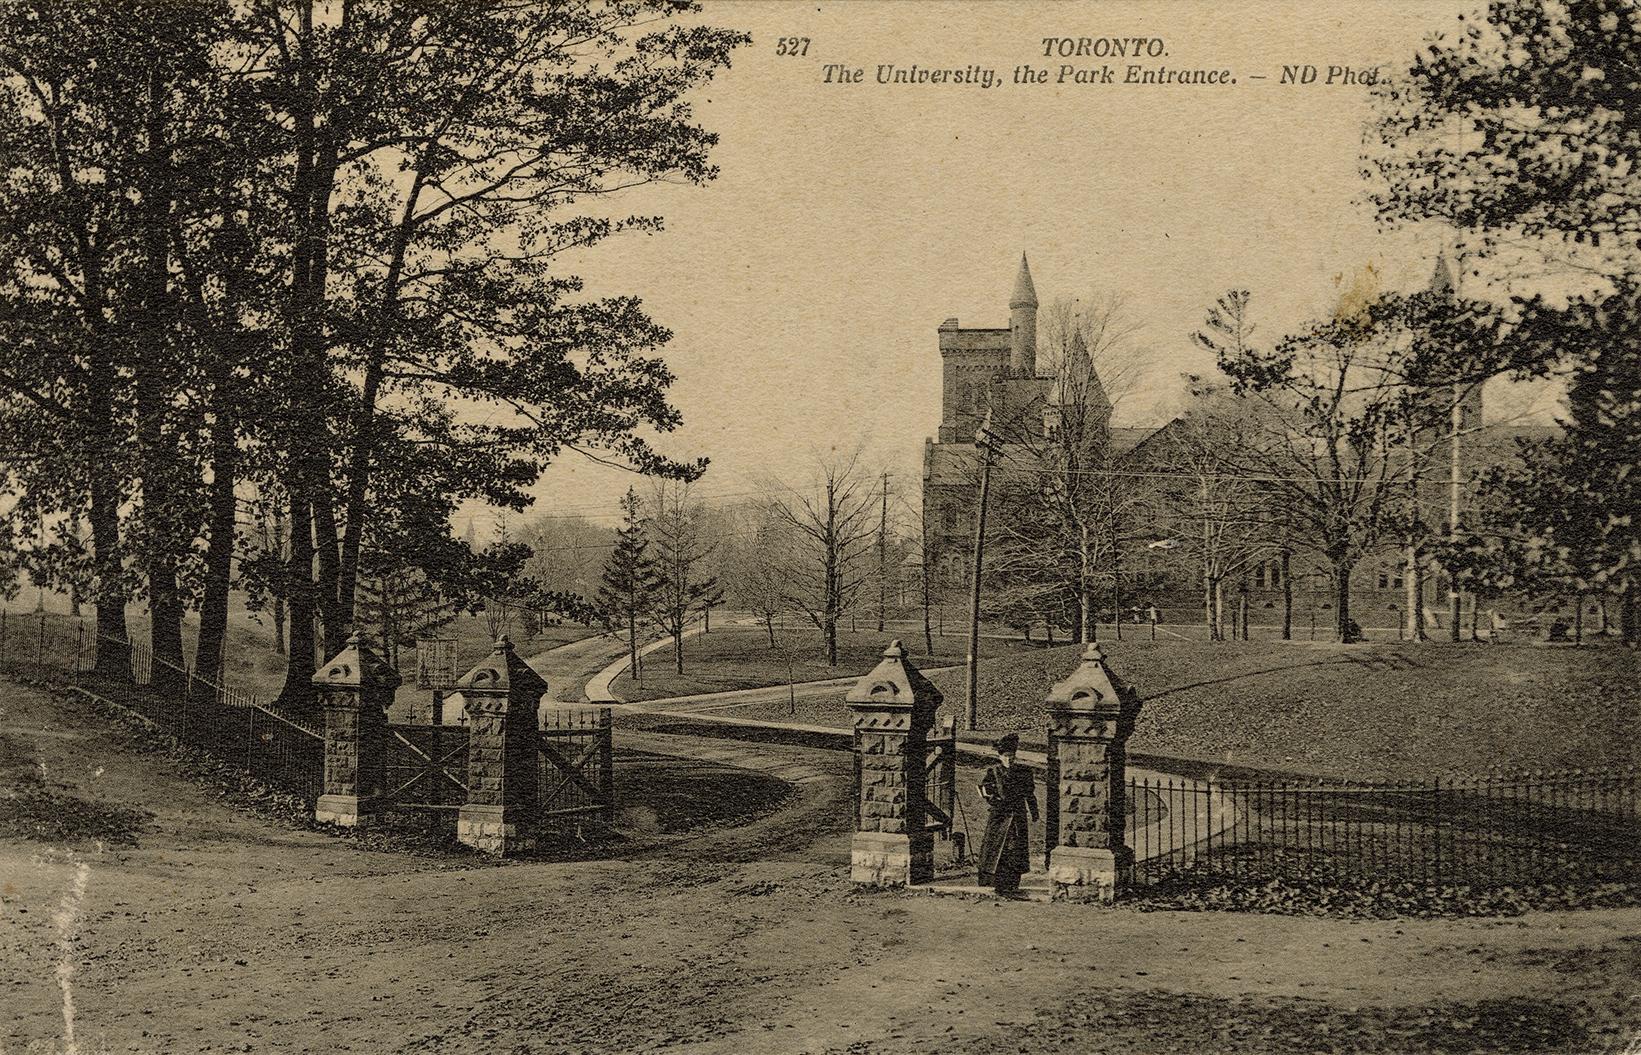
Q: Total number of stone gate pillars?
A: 4